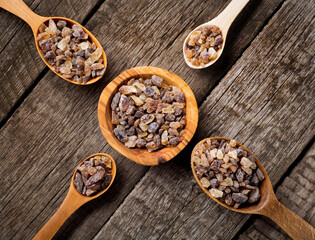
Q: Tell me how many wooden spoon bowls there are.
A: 4